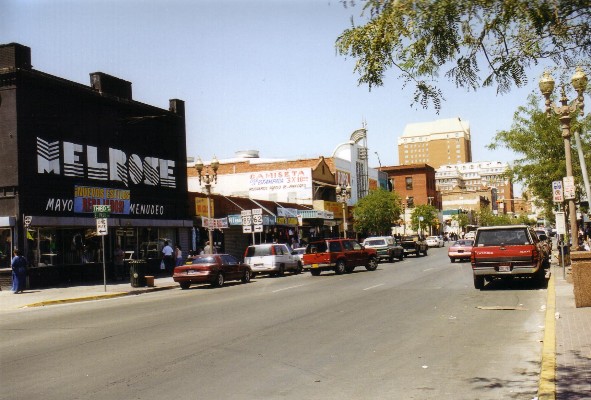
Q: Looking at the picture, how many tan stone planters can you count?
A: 1